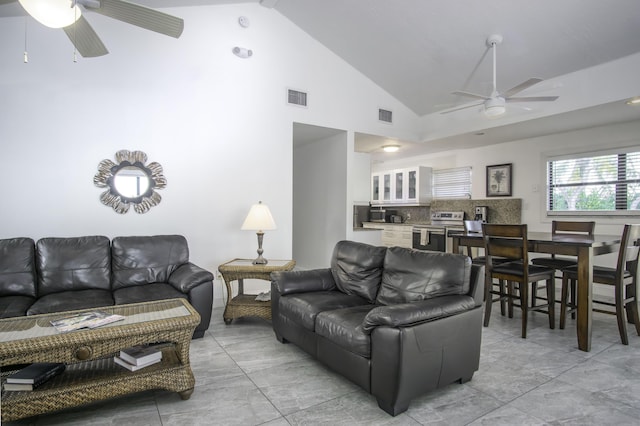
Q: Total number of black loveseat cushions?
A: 4